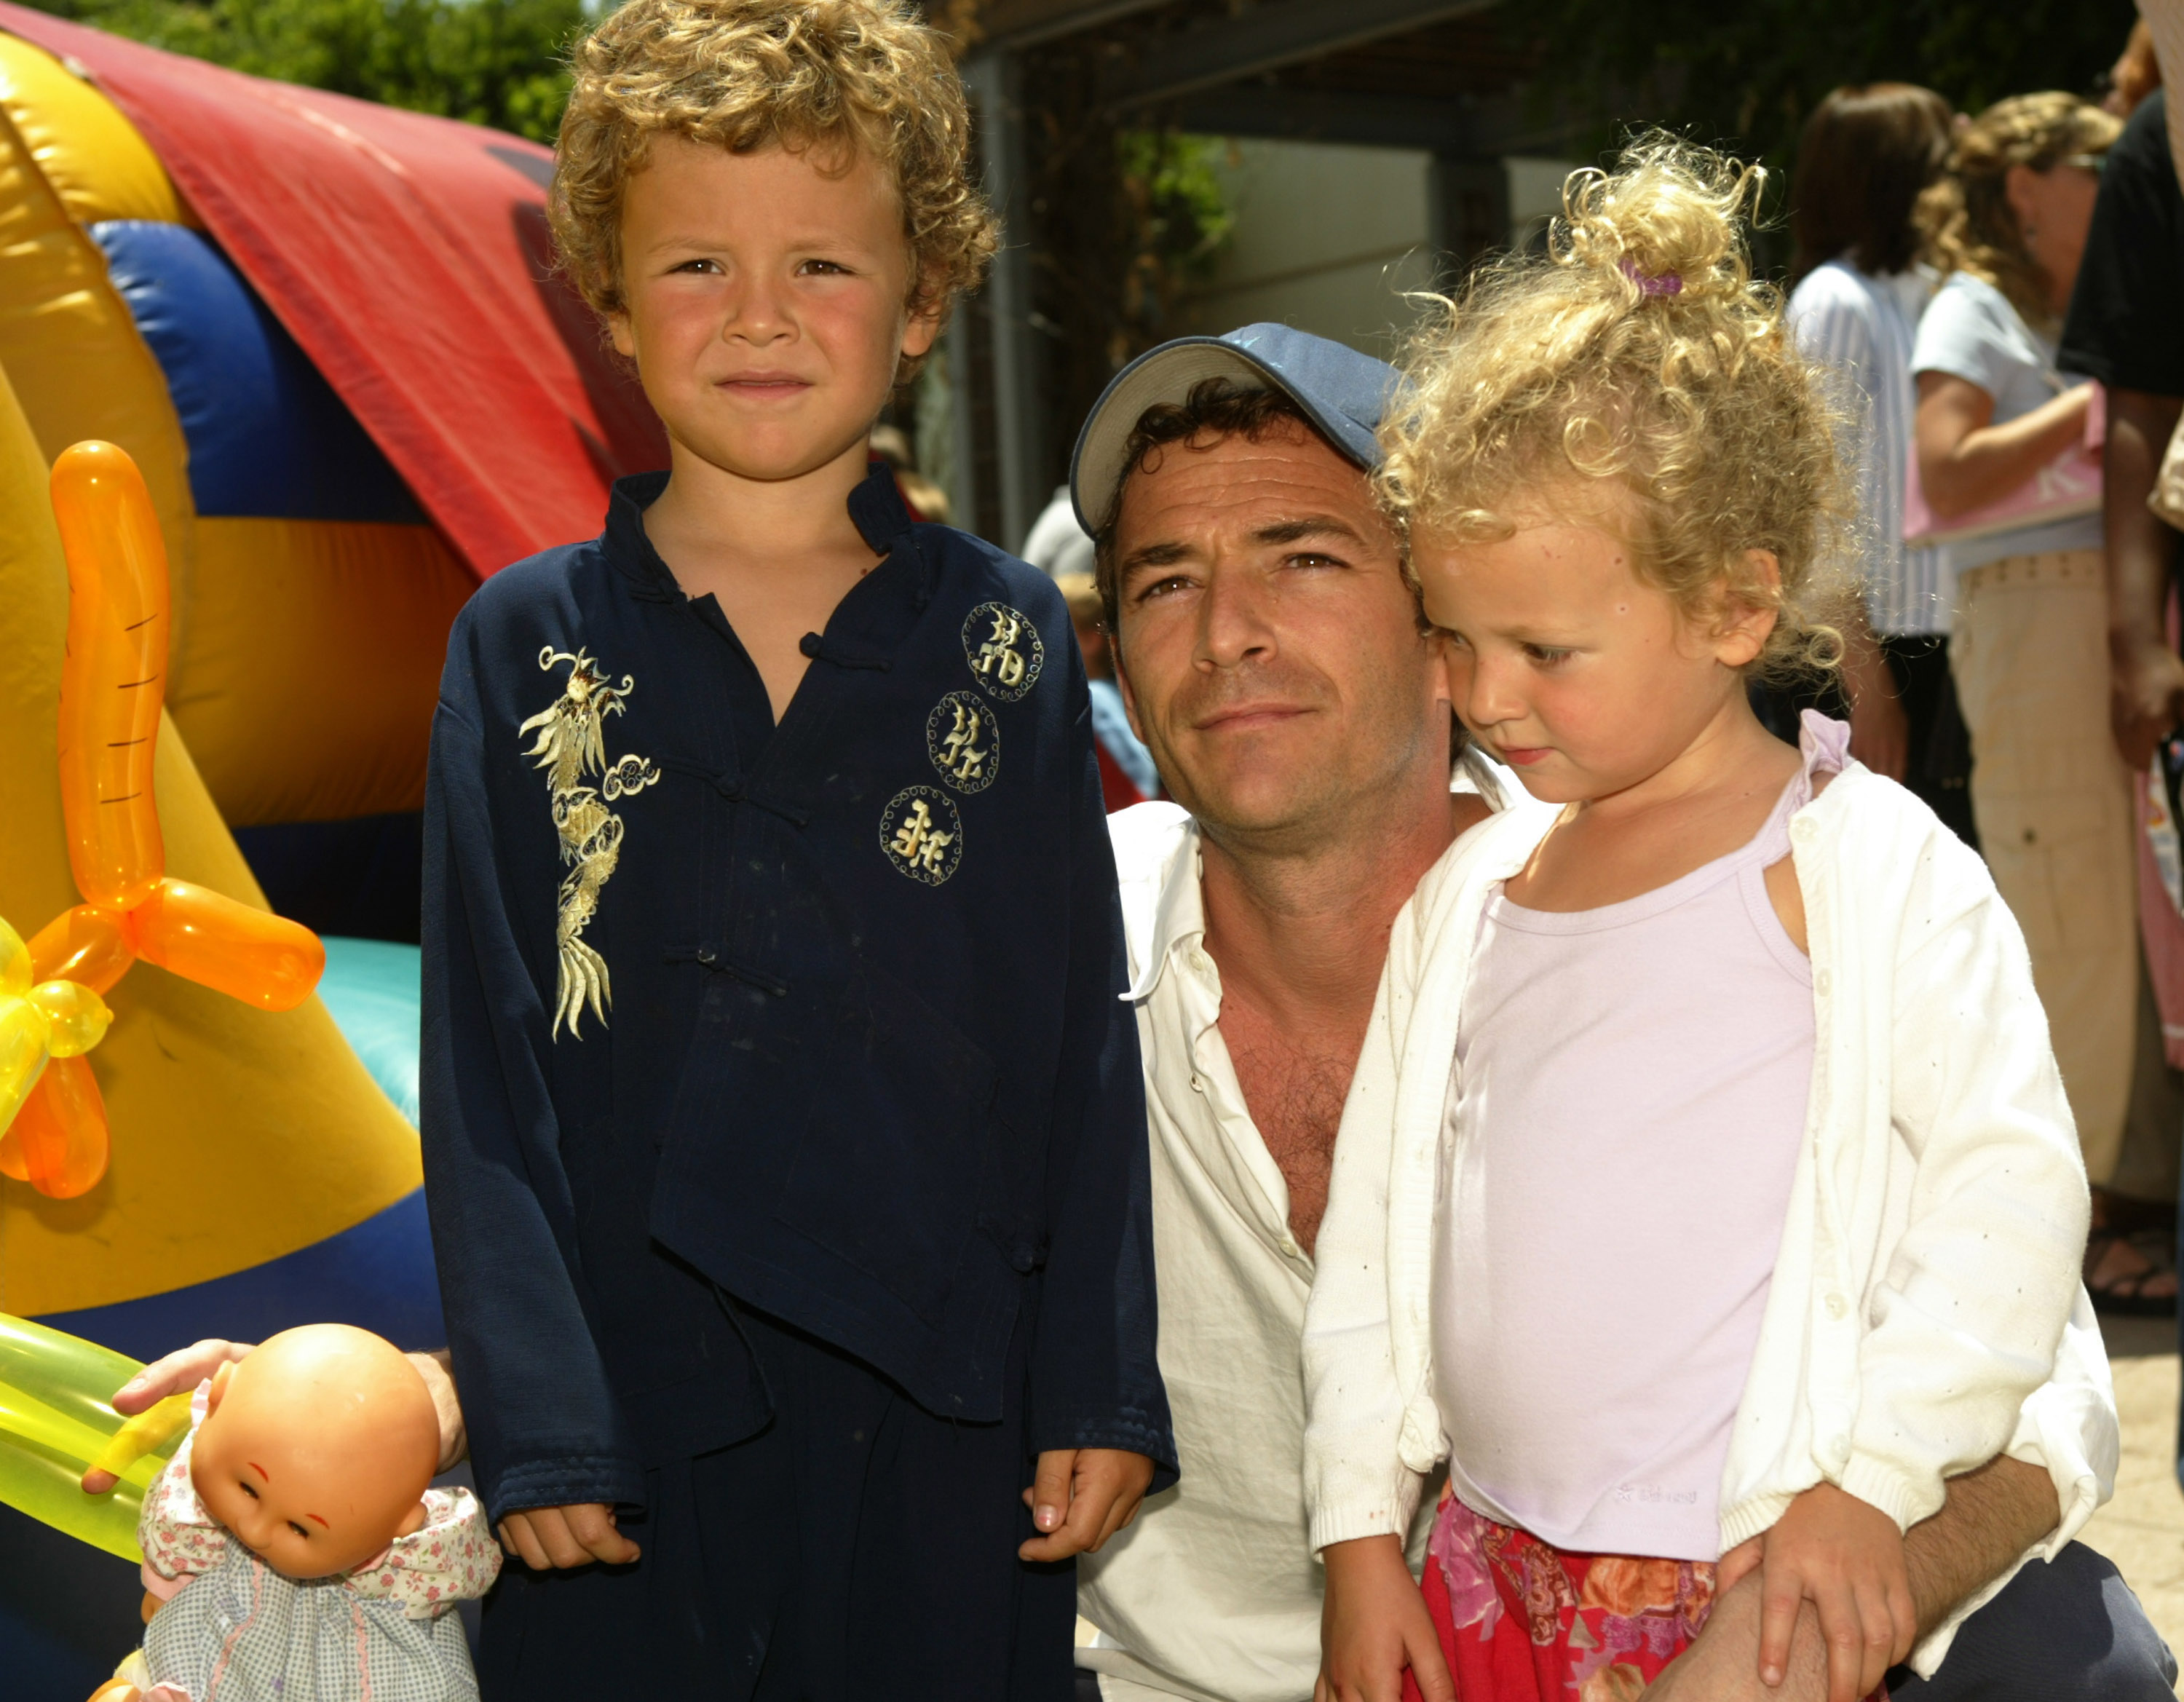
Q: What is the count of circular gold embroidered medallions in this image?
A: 3